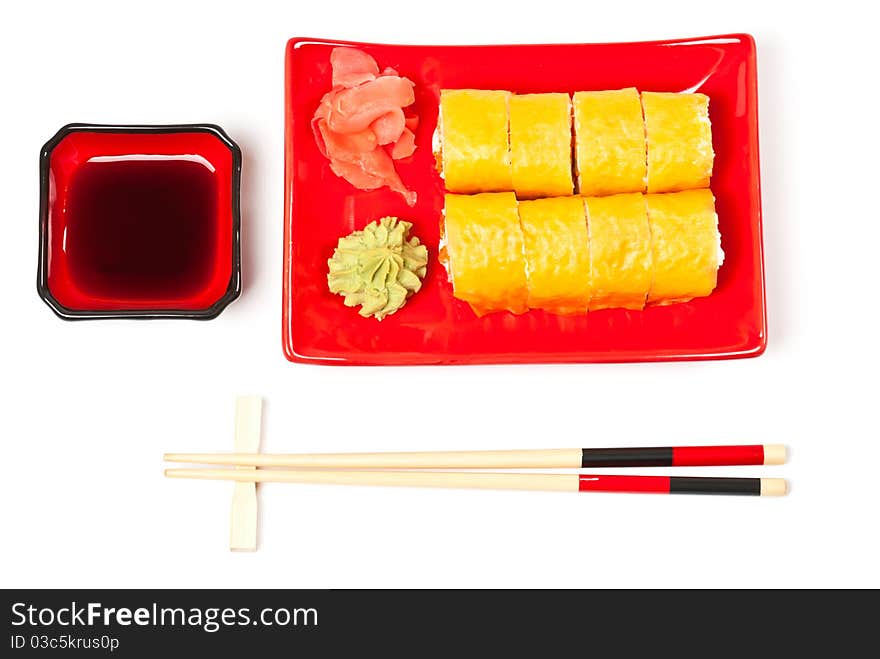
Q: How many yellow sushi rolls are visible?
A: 8